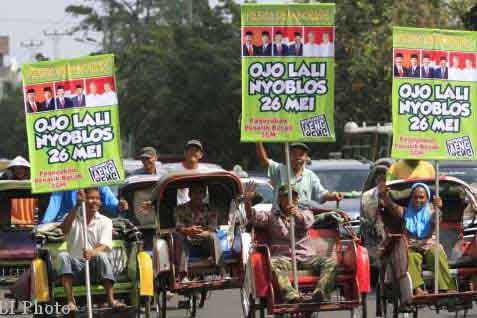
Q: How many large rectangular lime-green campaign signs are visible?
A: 3